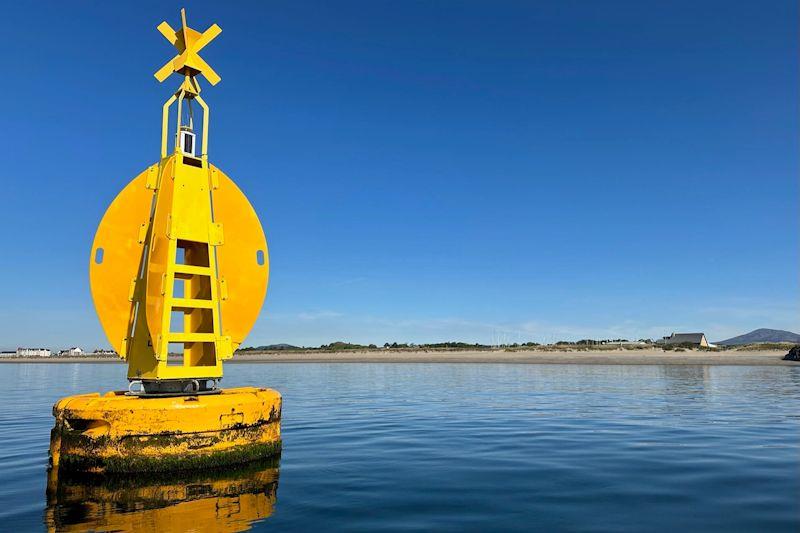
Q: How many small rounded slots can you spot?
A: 2